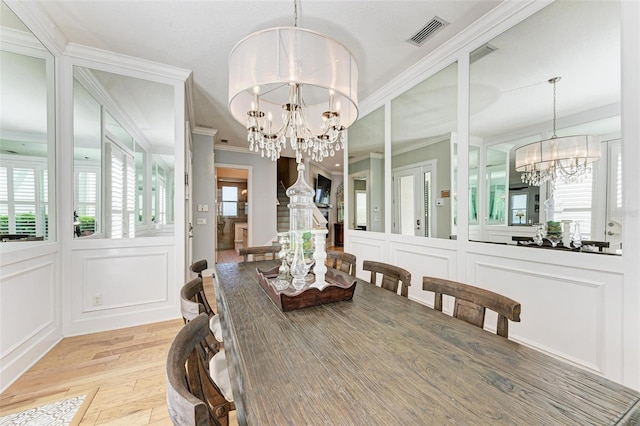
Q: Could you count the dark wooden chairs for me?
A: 7